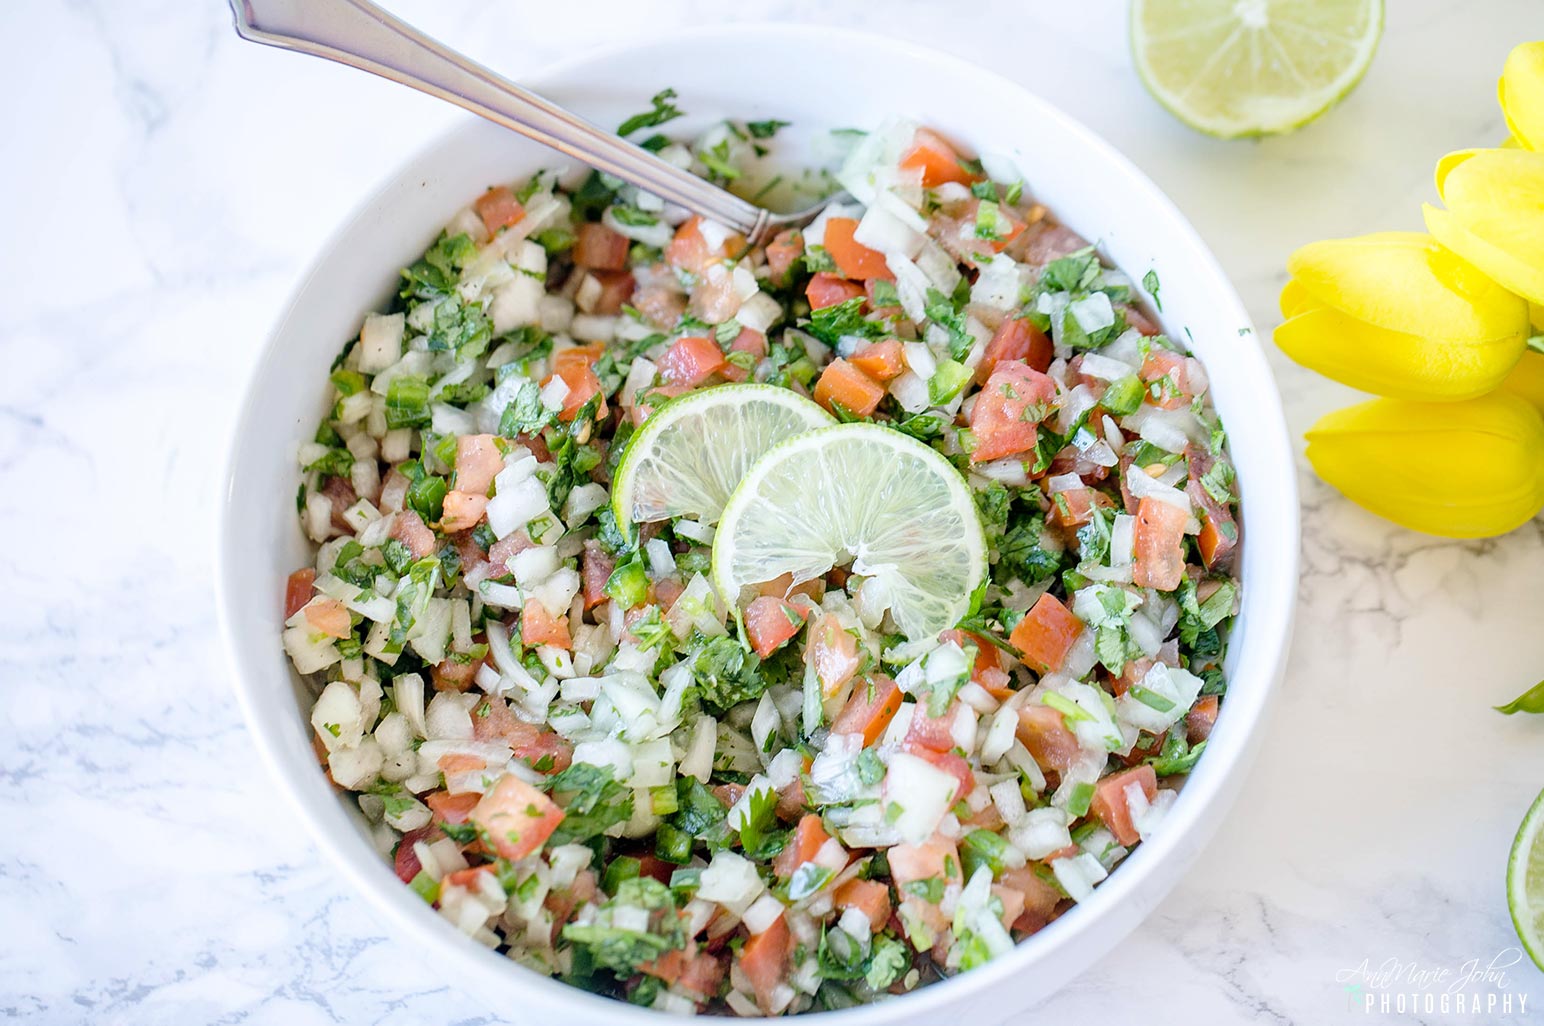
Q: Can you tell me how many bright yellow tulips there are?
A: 4